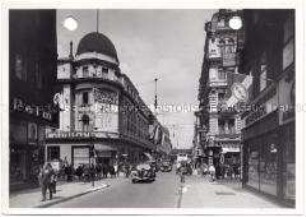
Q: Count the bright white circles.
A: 2